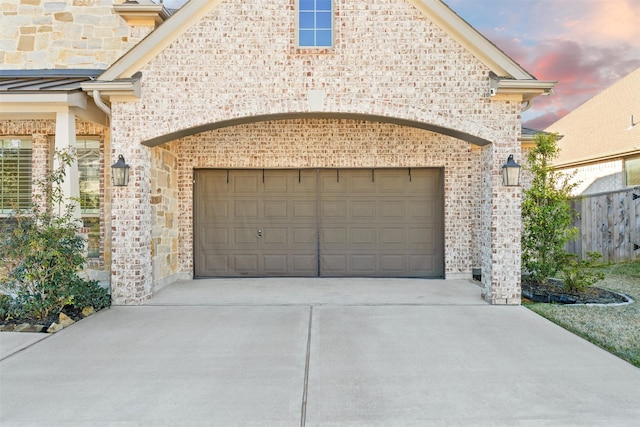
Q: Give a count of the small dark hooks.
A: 6